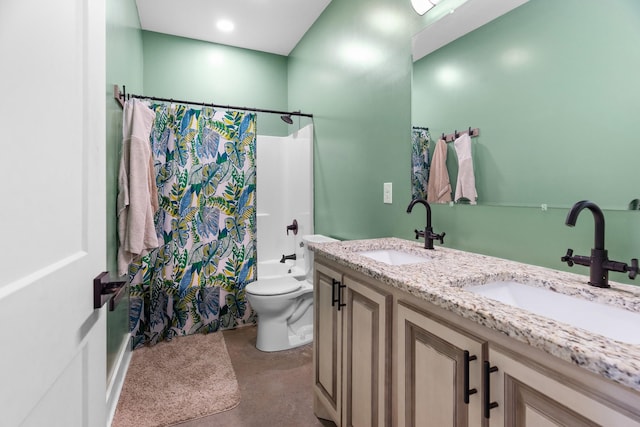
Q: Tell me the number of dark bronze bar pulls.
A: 4